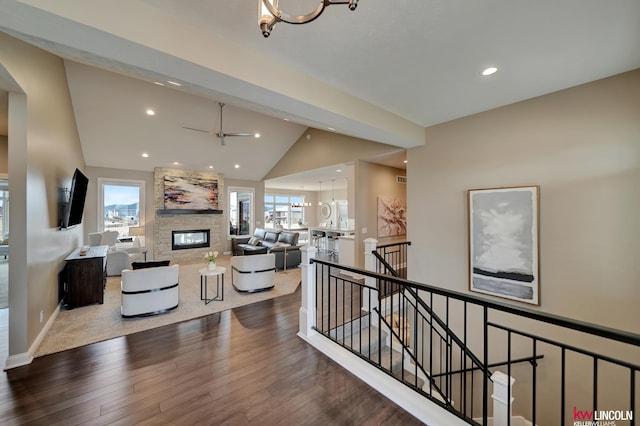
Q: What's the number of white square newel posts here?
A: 3